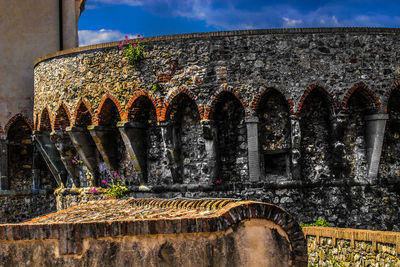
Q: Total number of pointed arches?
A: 12